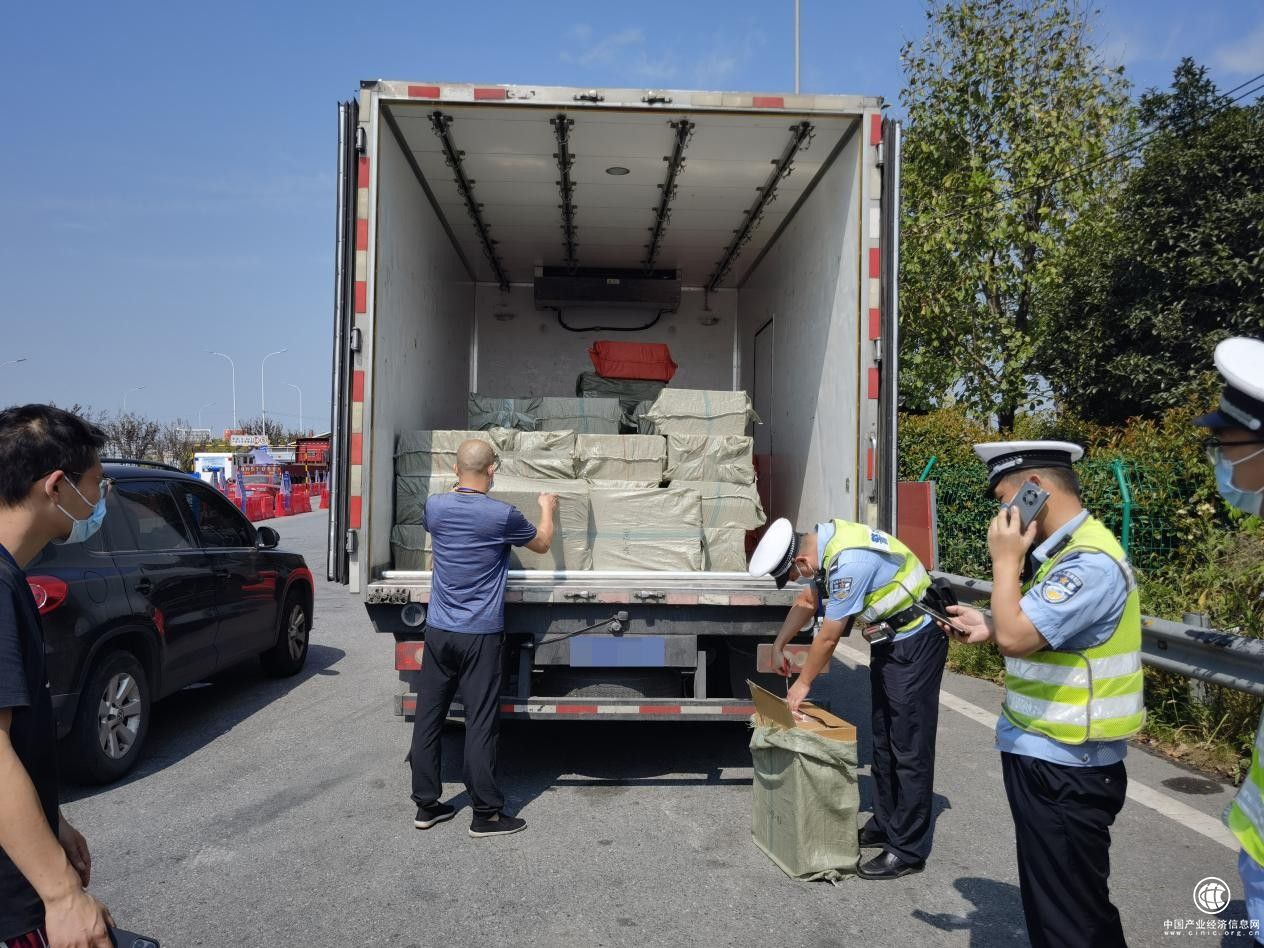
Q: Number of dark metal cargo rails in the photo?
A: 4